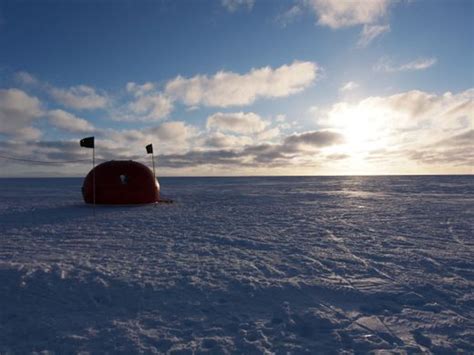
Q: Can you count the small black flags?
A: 2